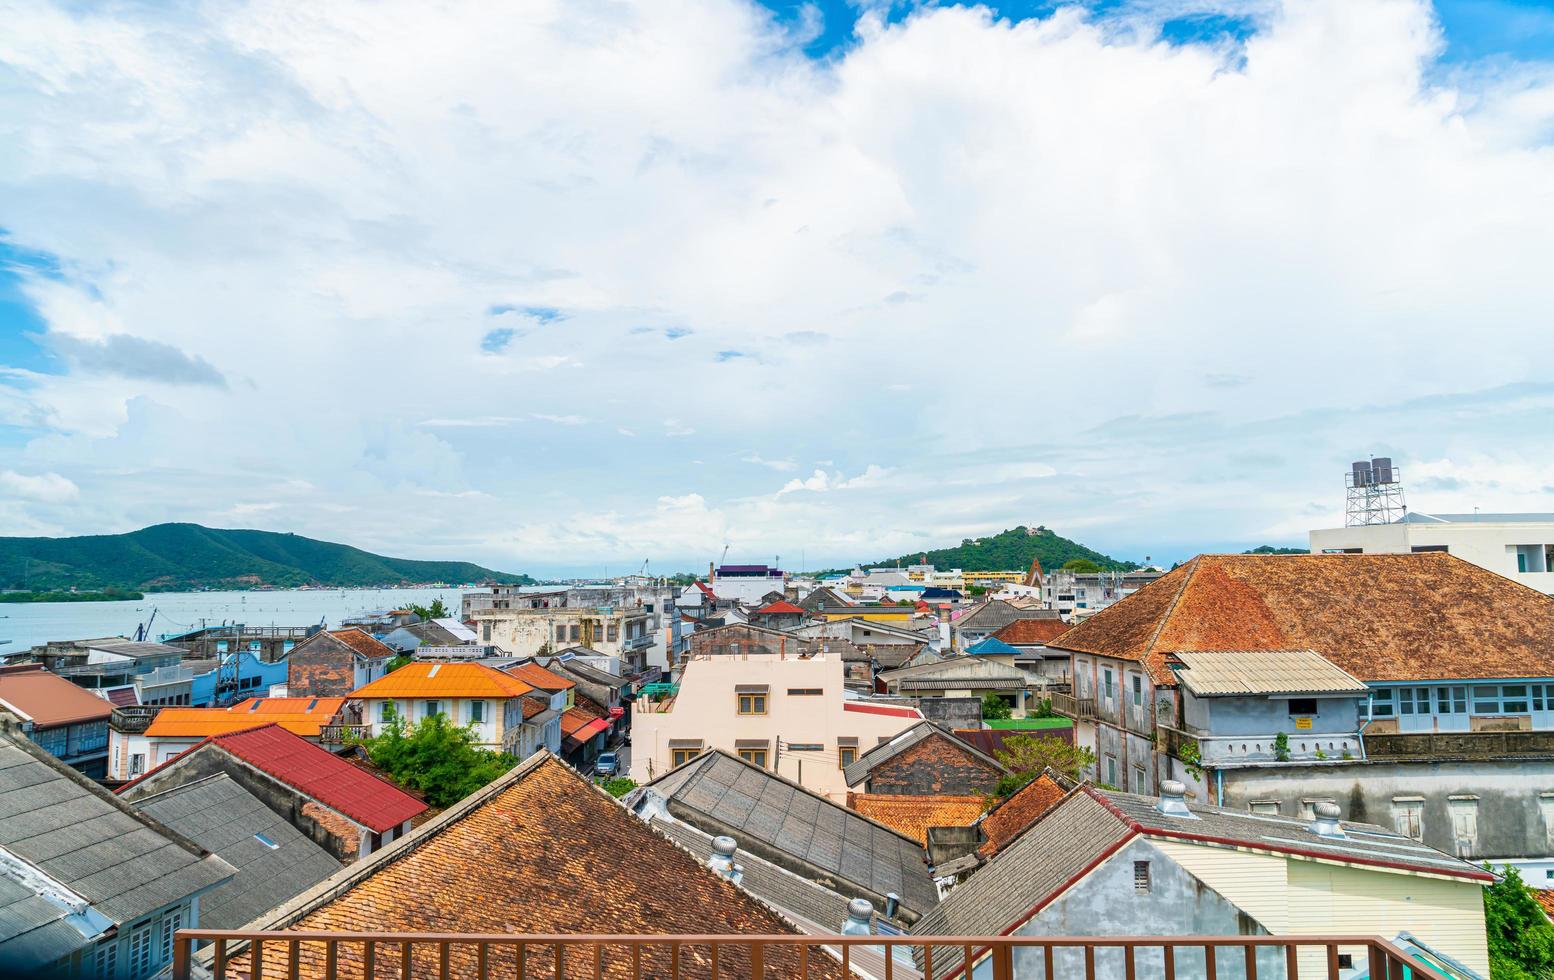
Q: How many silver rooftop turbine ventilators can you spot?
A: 4